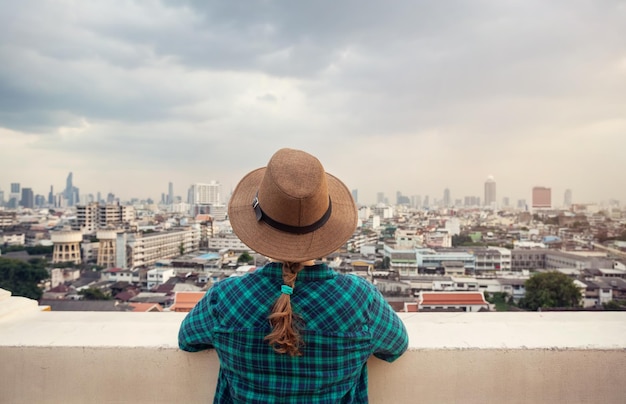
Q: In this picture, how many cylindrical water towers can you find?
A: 2